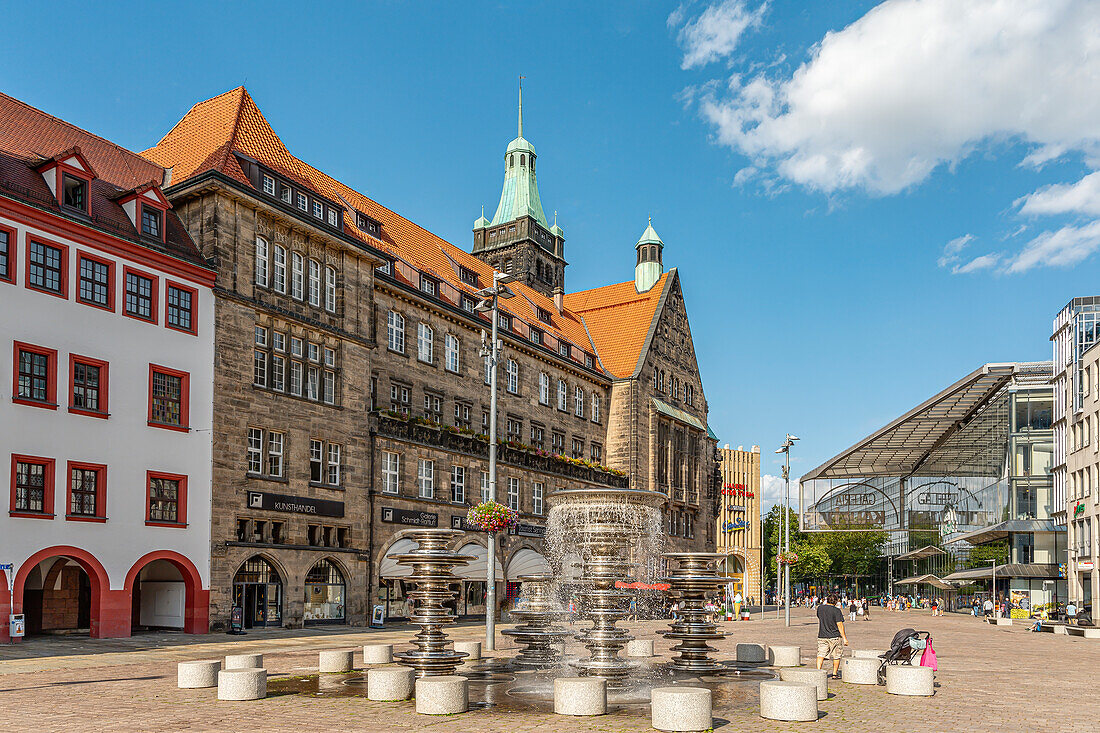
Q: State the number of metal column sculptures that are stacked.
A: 4